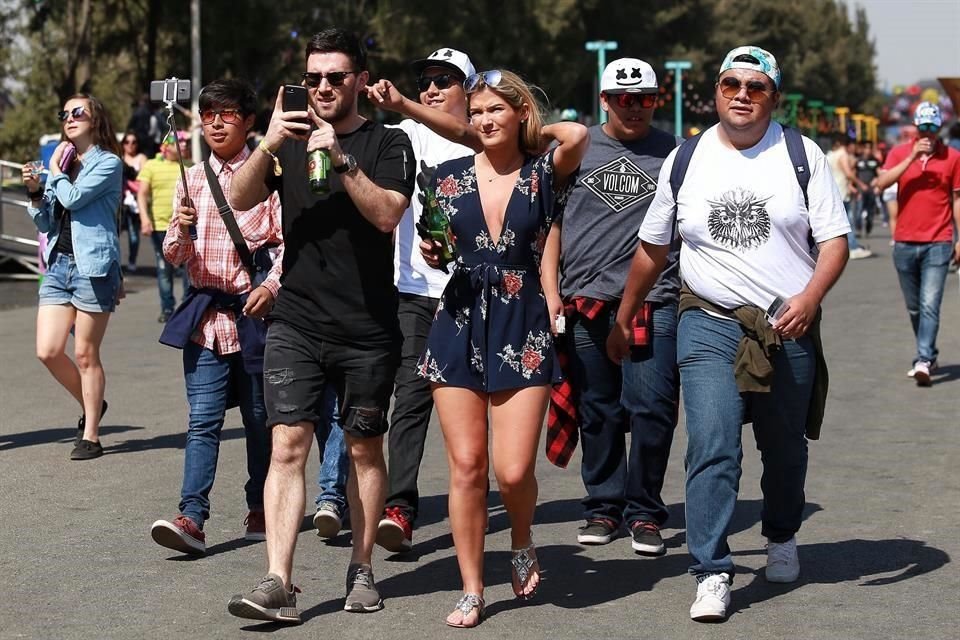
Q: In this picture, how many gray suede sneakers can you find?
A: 2